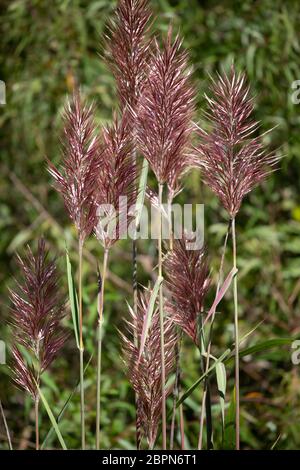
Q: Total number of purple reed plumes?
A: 8